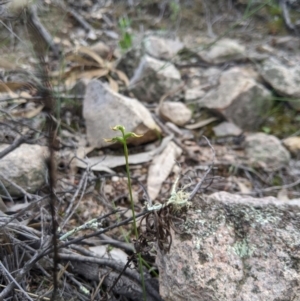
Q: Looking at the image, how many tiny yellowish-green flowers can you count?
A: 3